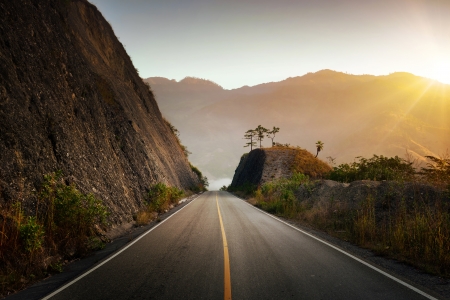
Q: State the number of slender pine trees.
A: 3